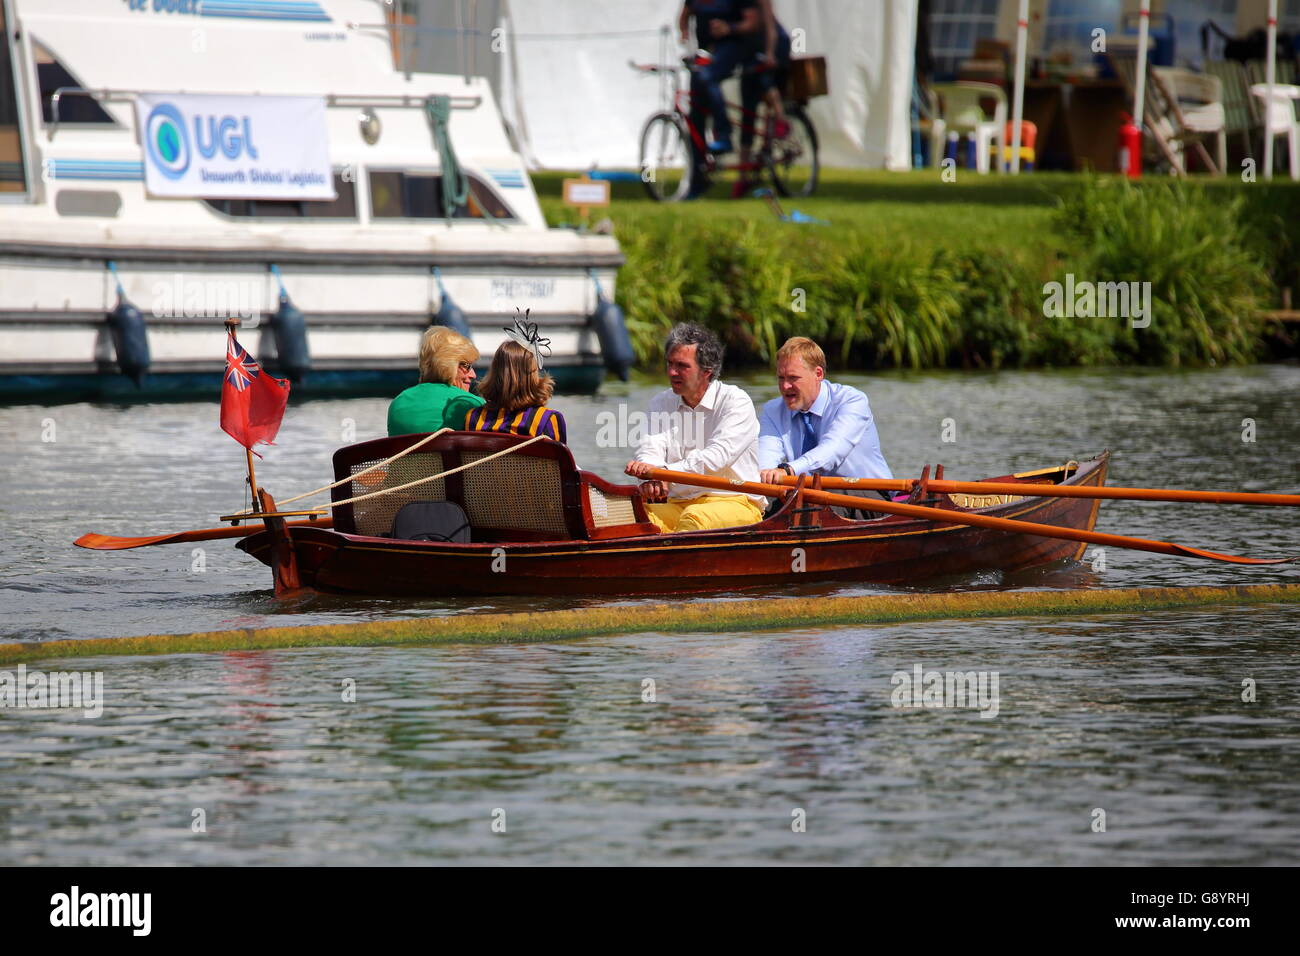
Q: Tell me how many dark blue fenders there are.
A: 4